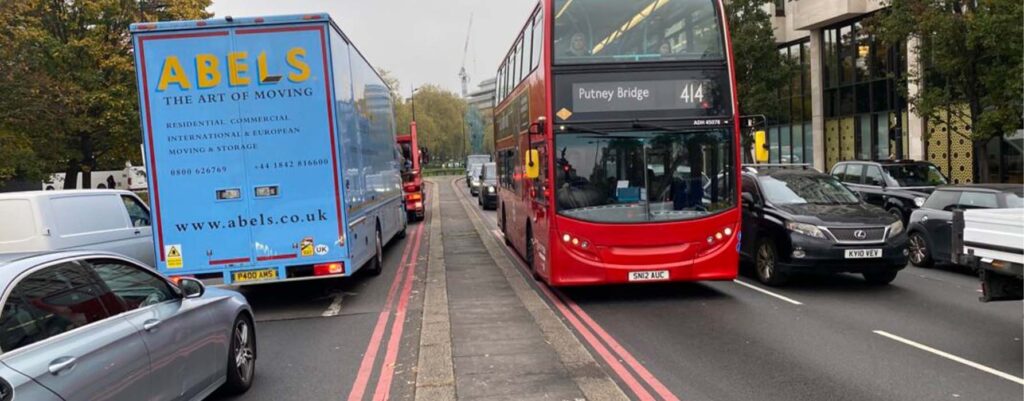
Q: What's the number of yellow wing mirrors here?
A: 2